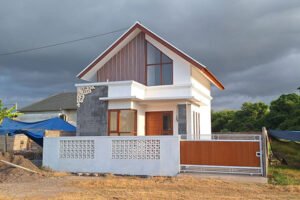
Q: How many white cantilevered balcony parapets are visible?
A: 1